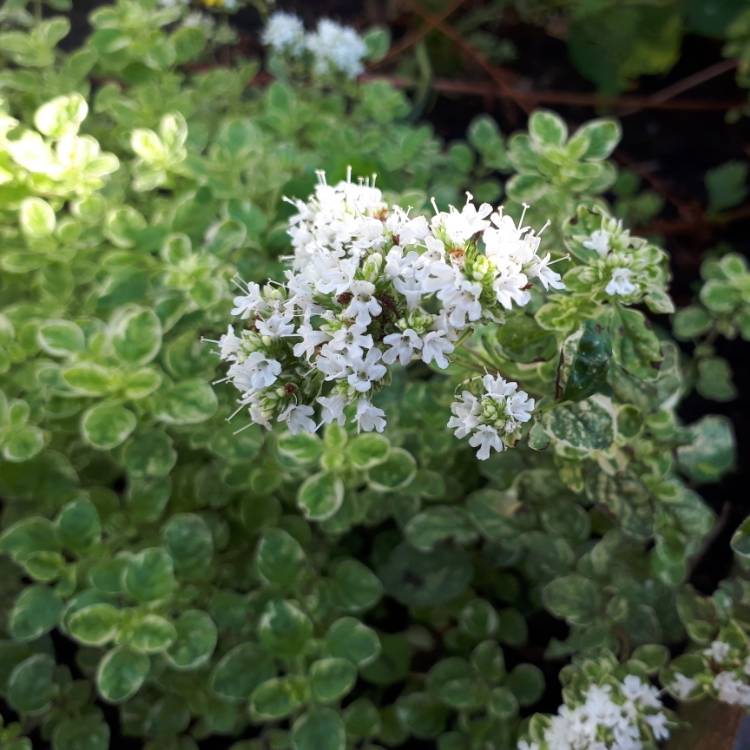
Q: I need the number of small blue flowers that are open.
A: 0